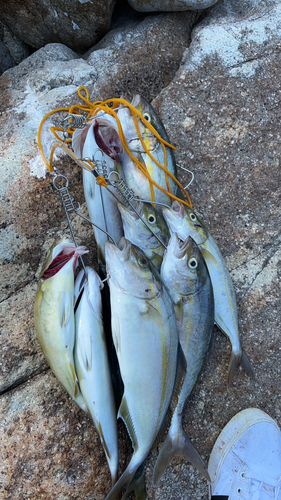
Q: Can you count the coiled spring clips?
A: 4